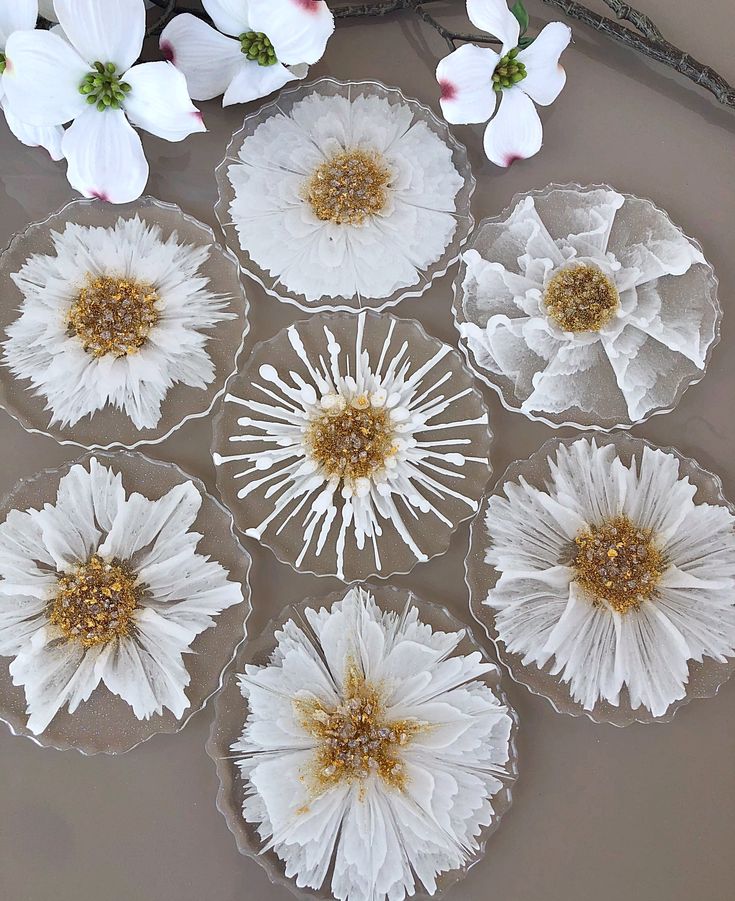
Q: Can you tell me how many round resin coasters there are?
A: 7